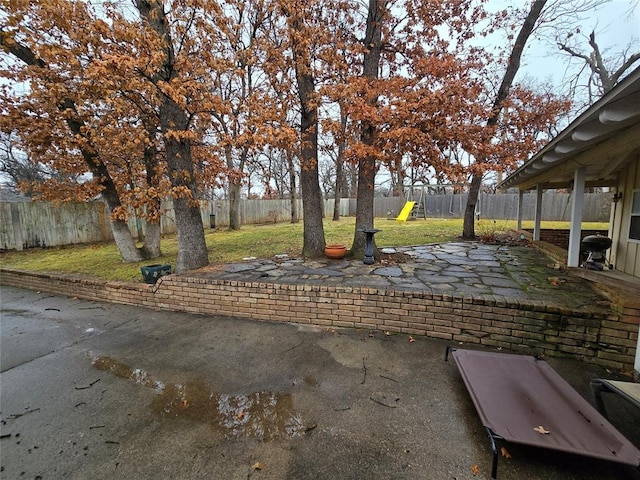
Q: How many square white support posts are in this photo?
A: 3